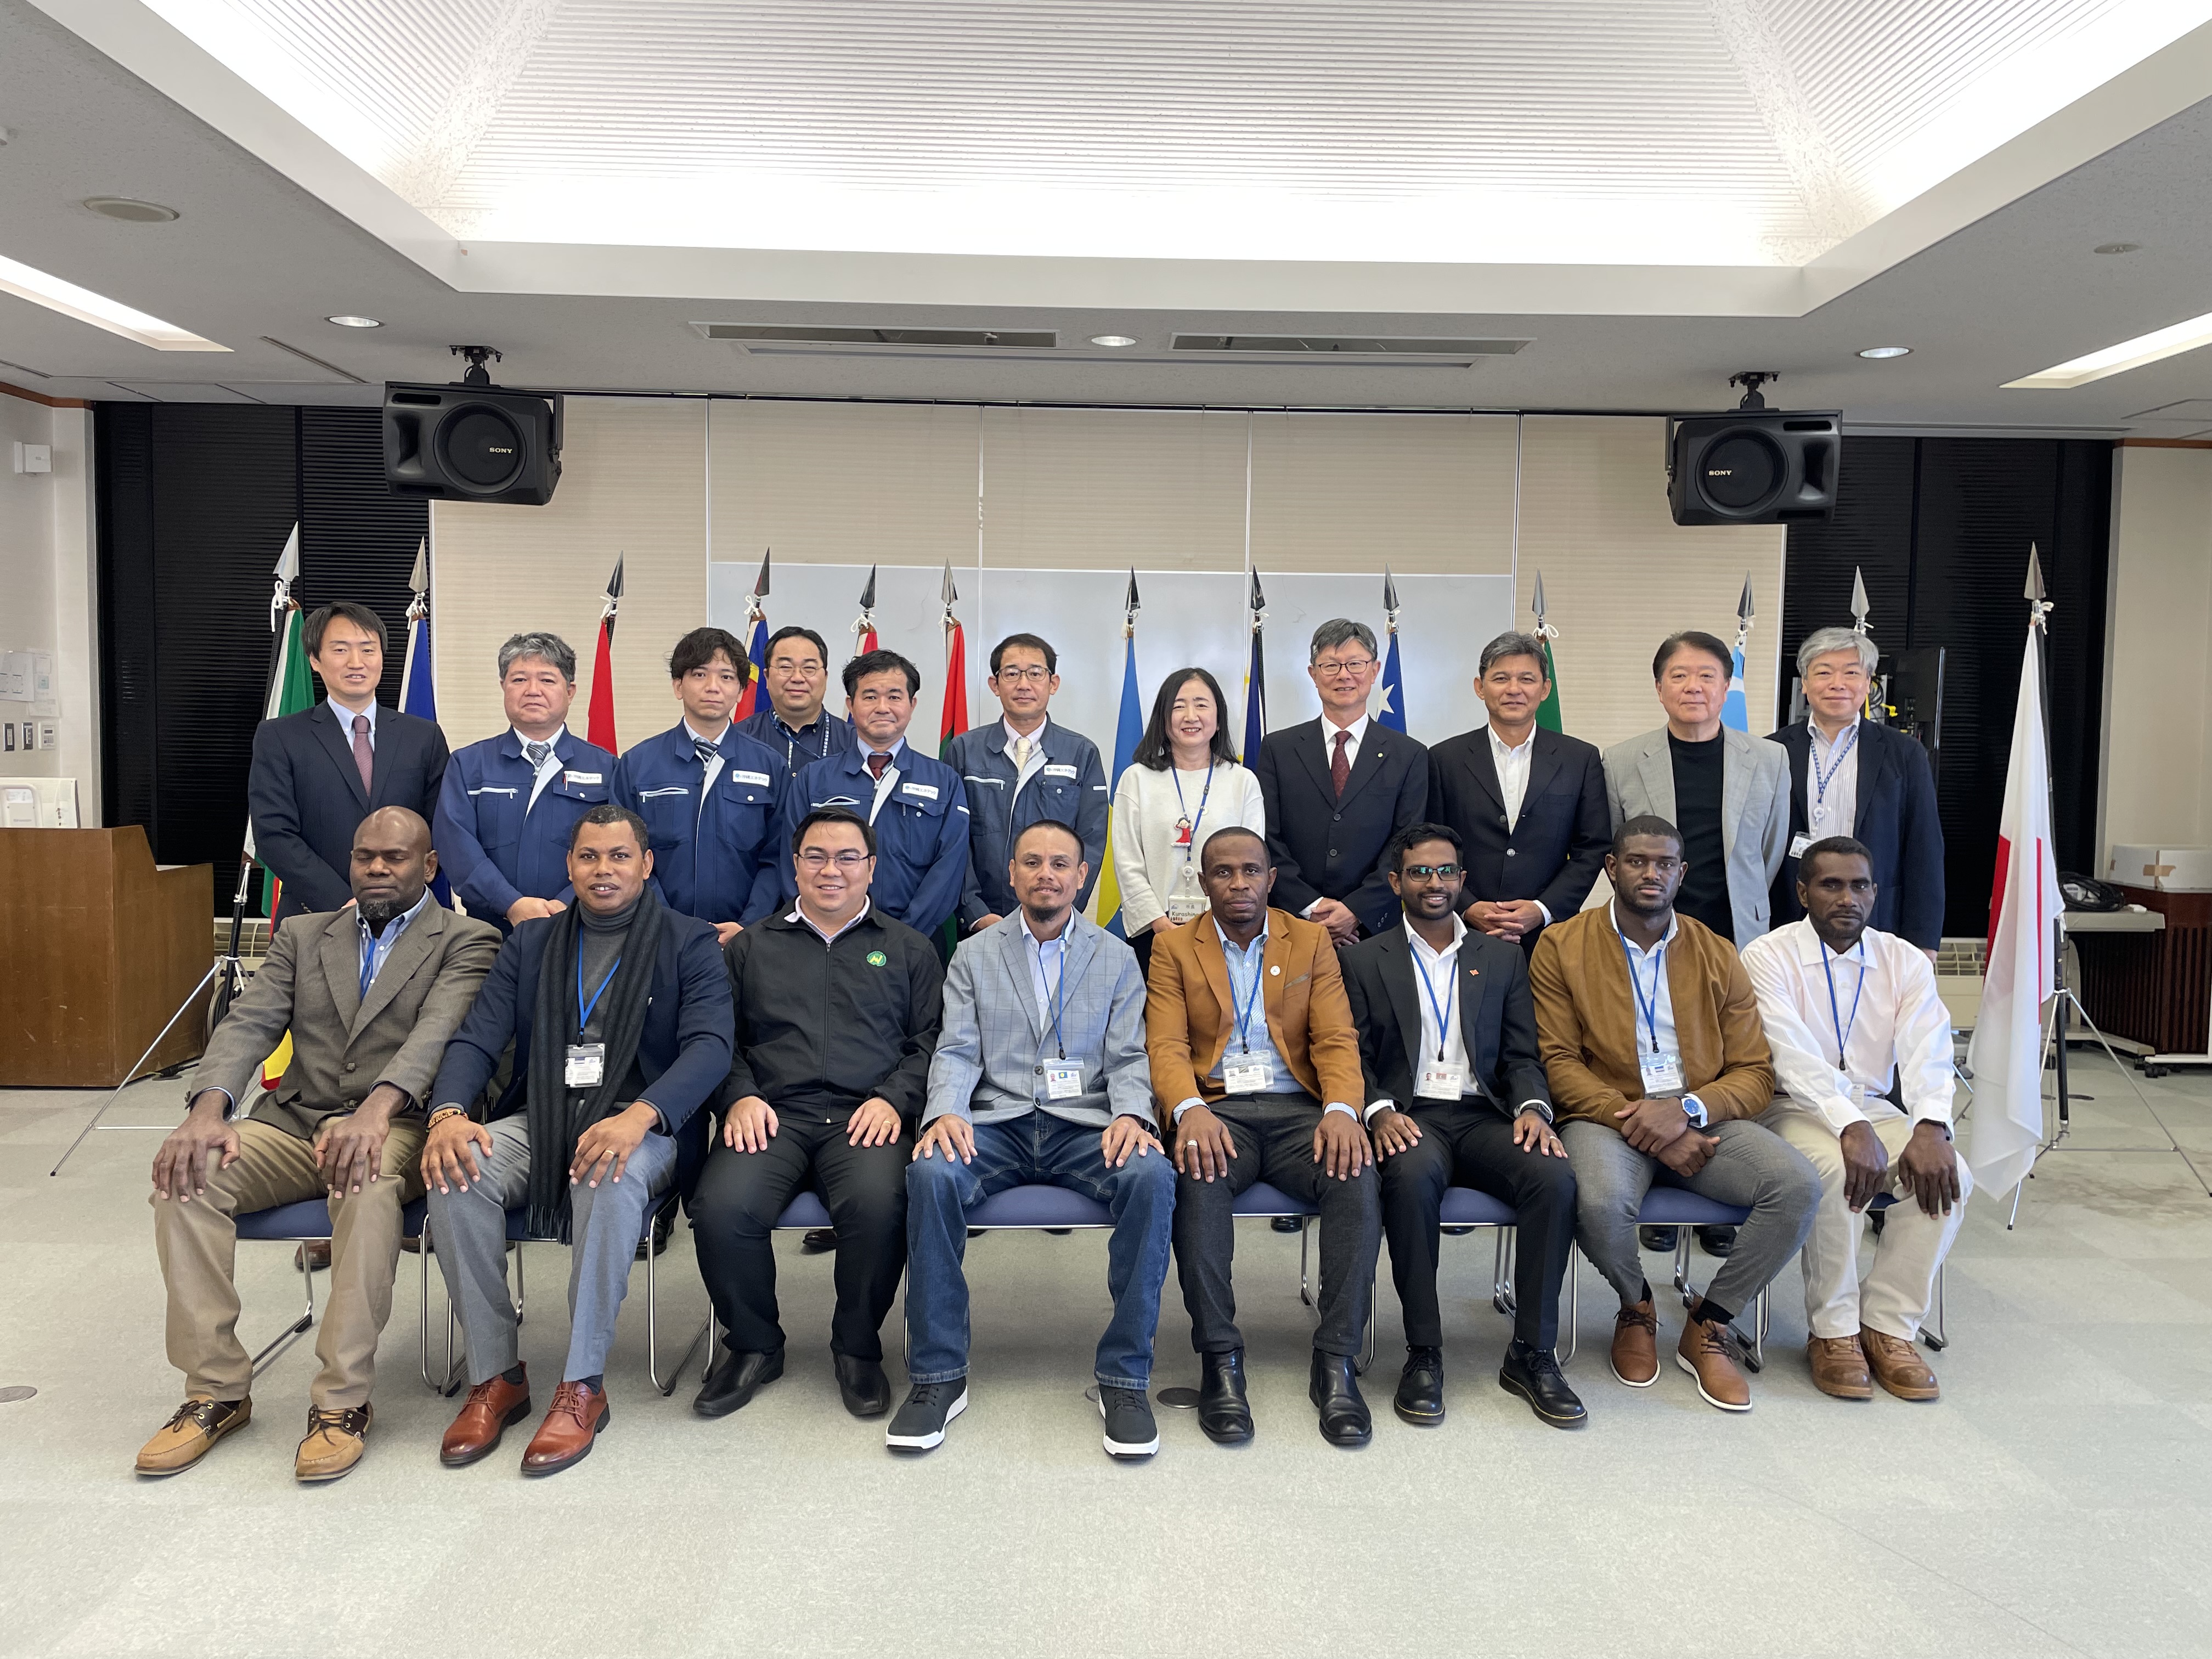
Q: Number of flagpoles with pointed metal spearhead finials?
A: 13